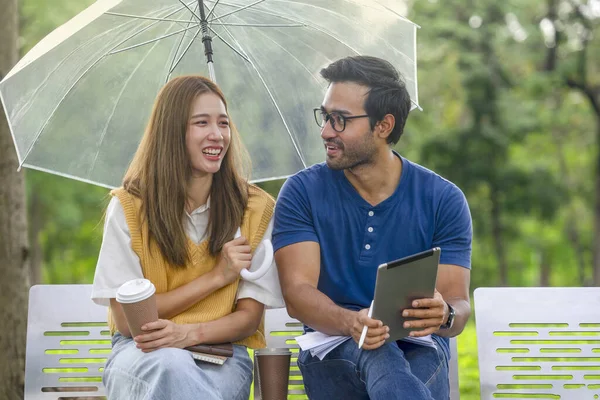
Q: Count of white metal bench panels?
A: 3